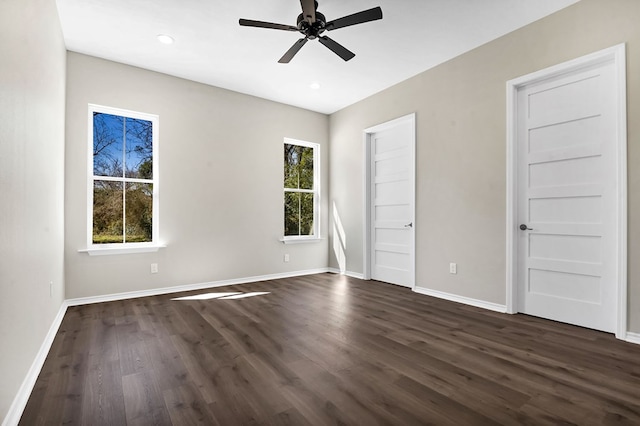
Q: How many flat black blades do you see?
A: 5